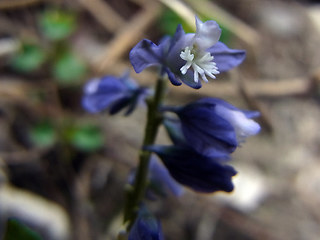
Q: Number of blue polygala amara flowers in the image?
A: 6